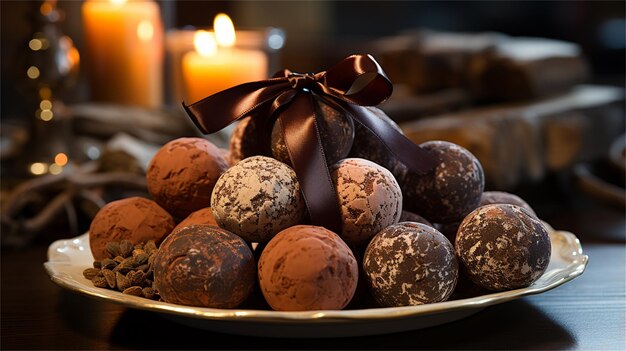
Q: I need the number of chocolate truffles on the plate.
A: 15